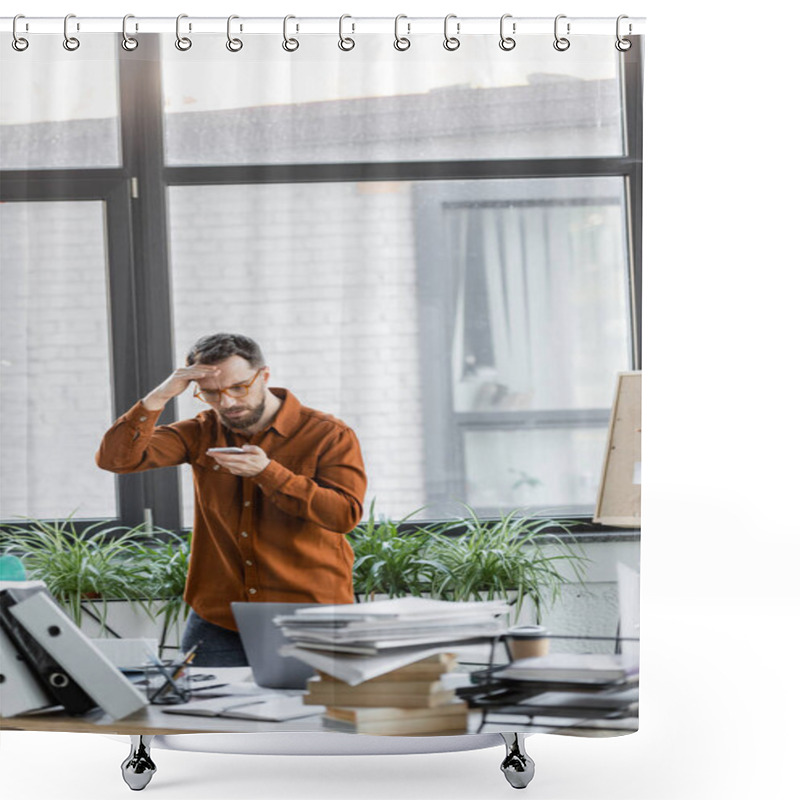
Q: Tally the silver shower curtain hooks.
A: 12